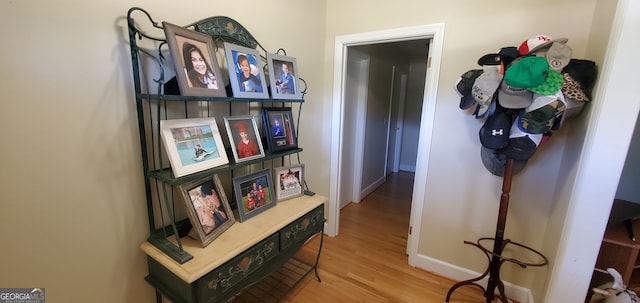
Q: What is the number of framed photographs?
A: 9